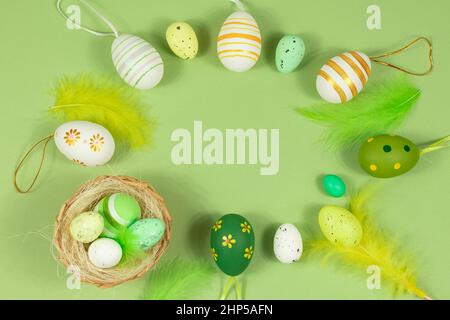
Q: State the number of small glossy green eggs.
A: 1